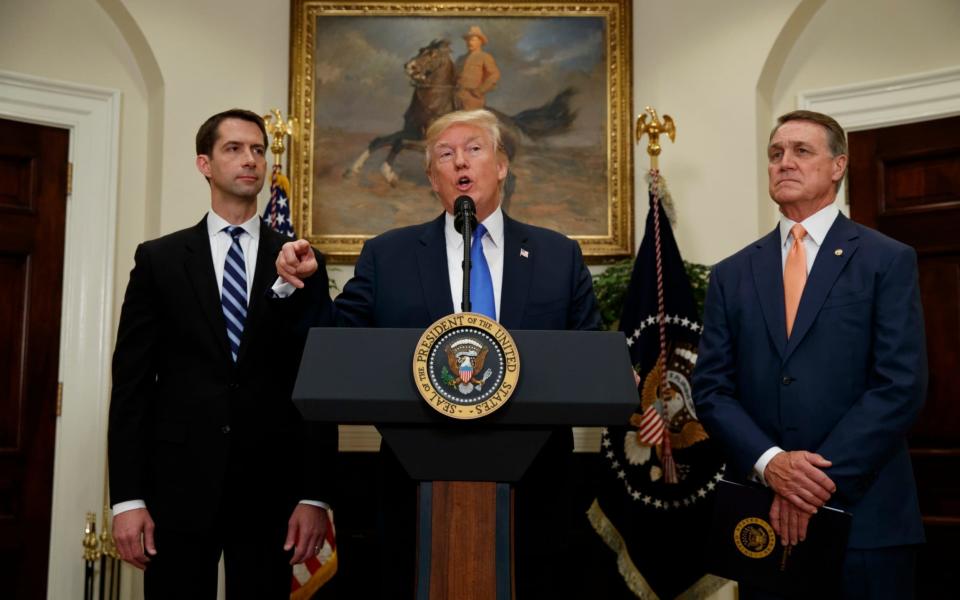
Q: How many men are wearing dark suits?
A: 3